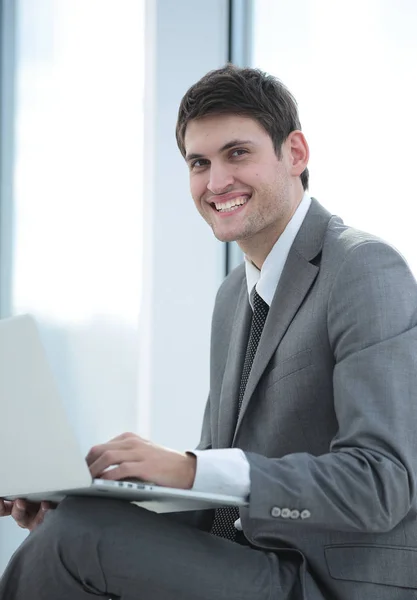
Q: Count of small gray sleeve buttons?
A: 4